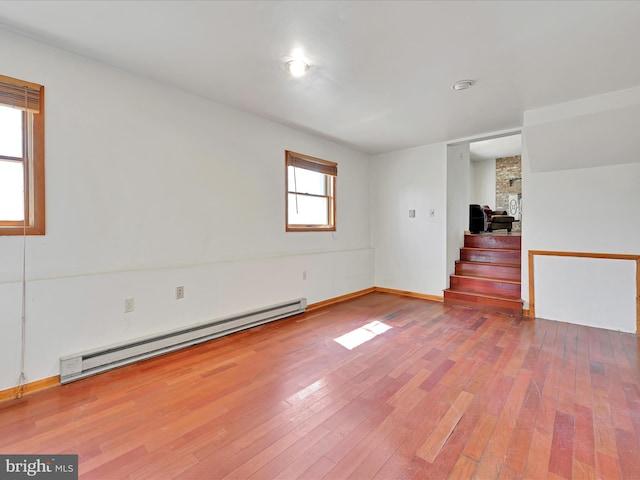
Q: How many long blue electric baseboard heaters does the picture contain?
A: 0